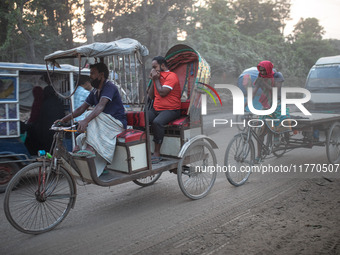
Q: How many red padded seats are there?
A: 2